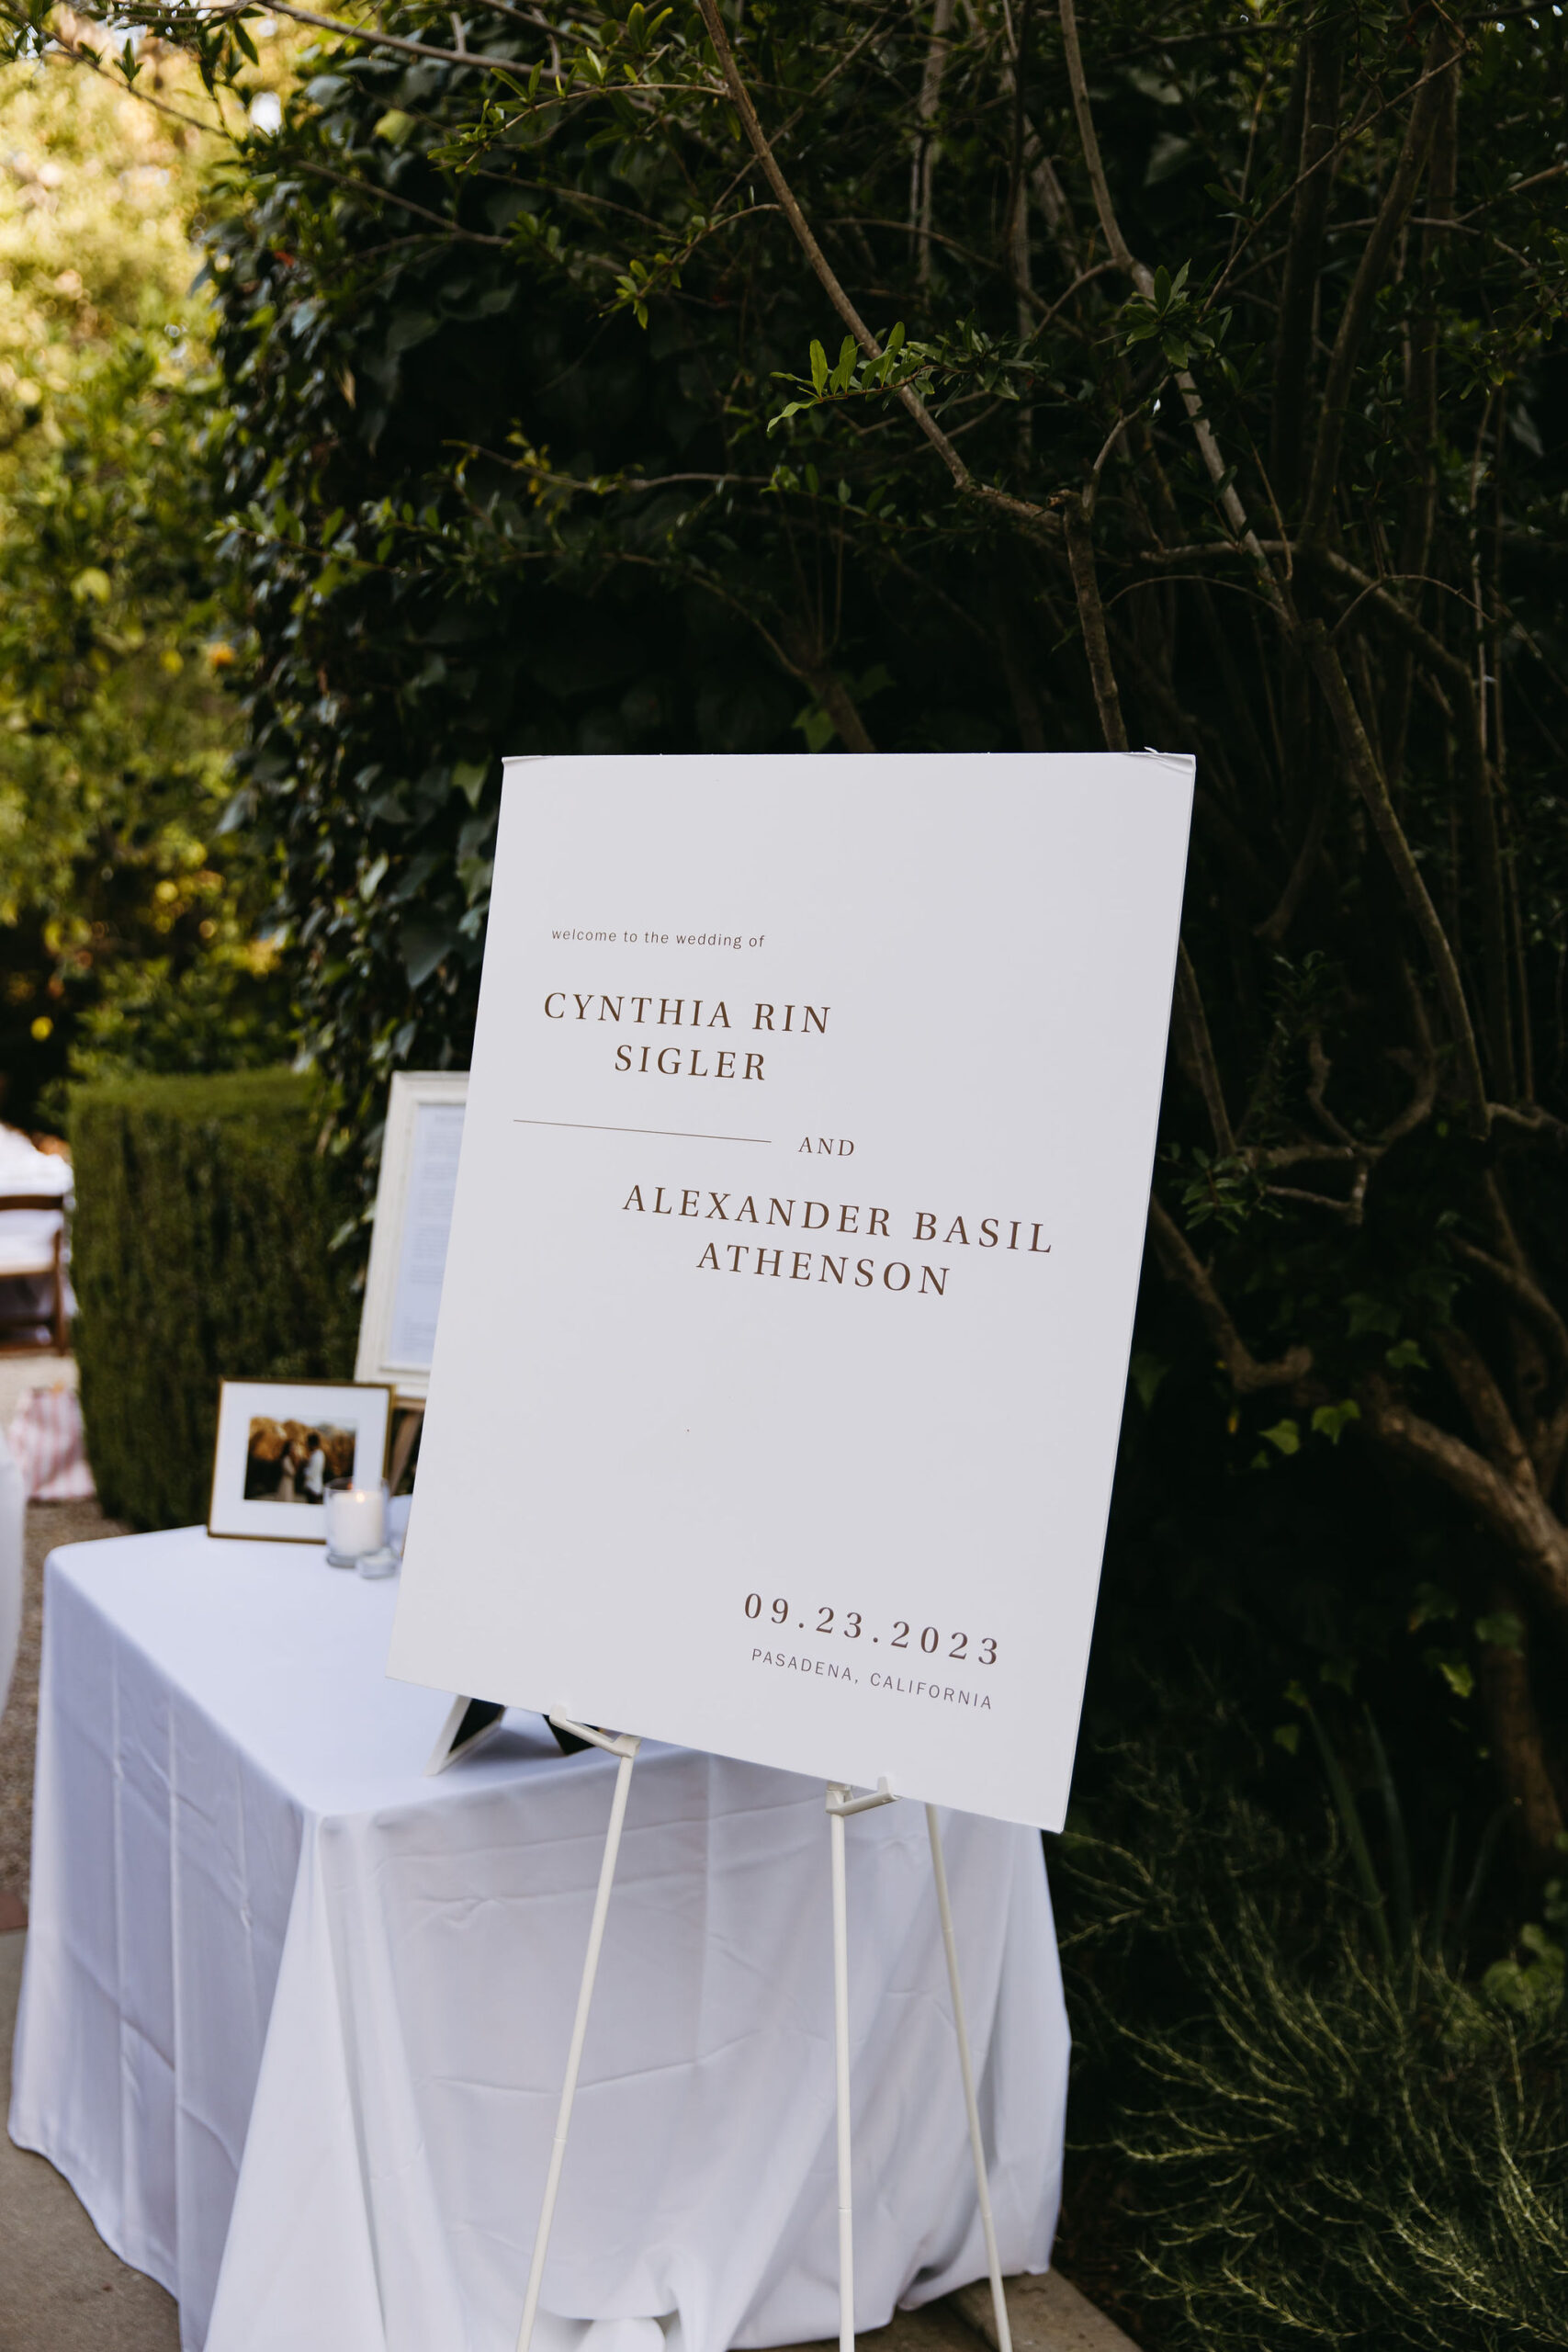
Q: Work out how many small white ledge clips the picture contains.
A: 2